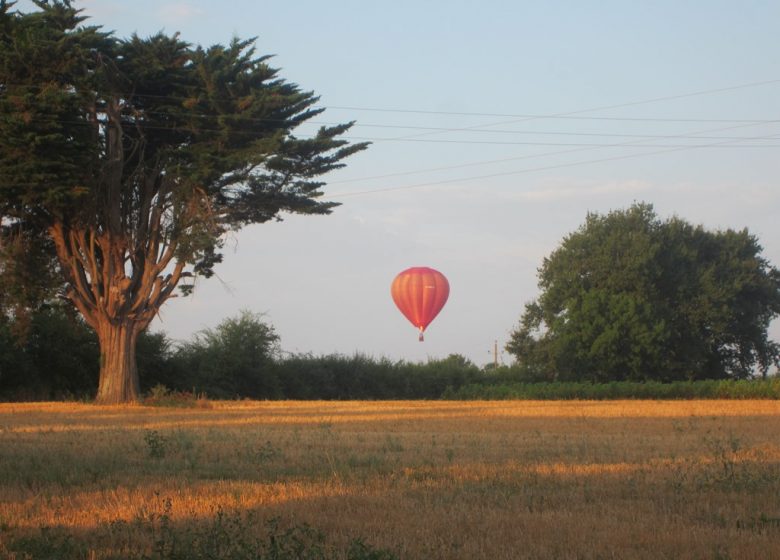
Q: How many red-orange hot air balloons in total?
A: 1